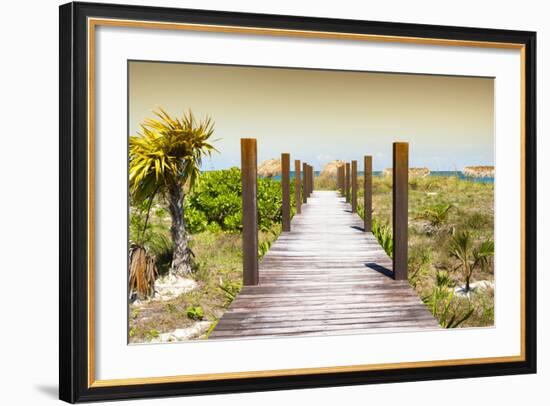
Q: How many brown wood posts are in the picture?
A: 12